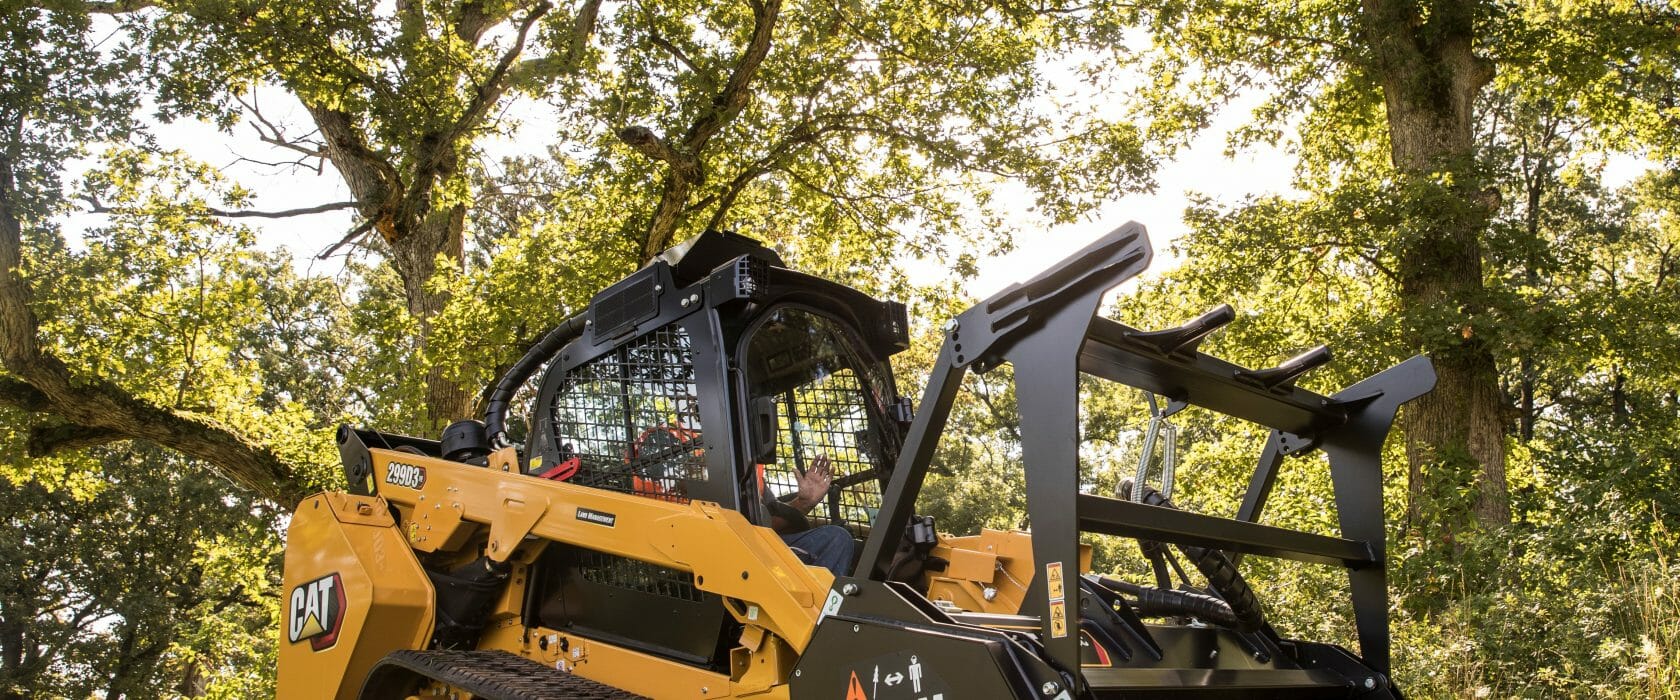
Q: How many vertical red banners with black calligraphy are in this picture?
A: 0